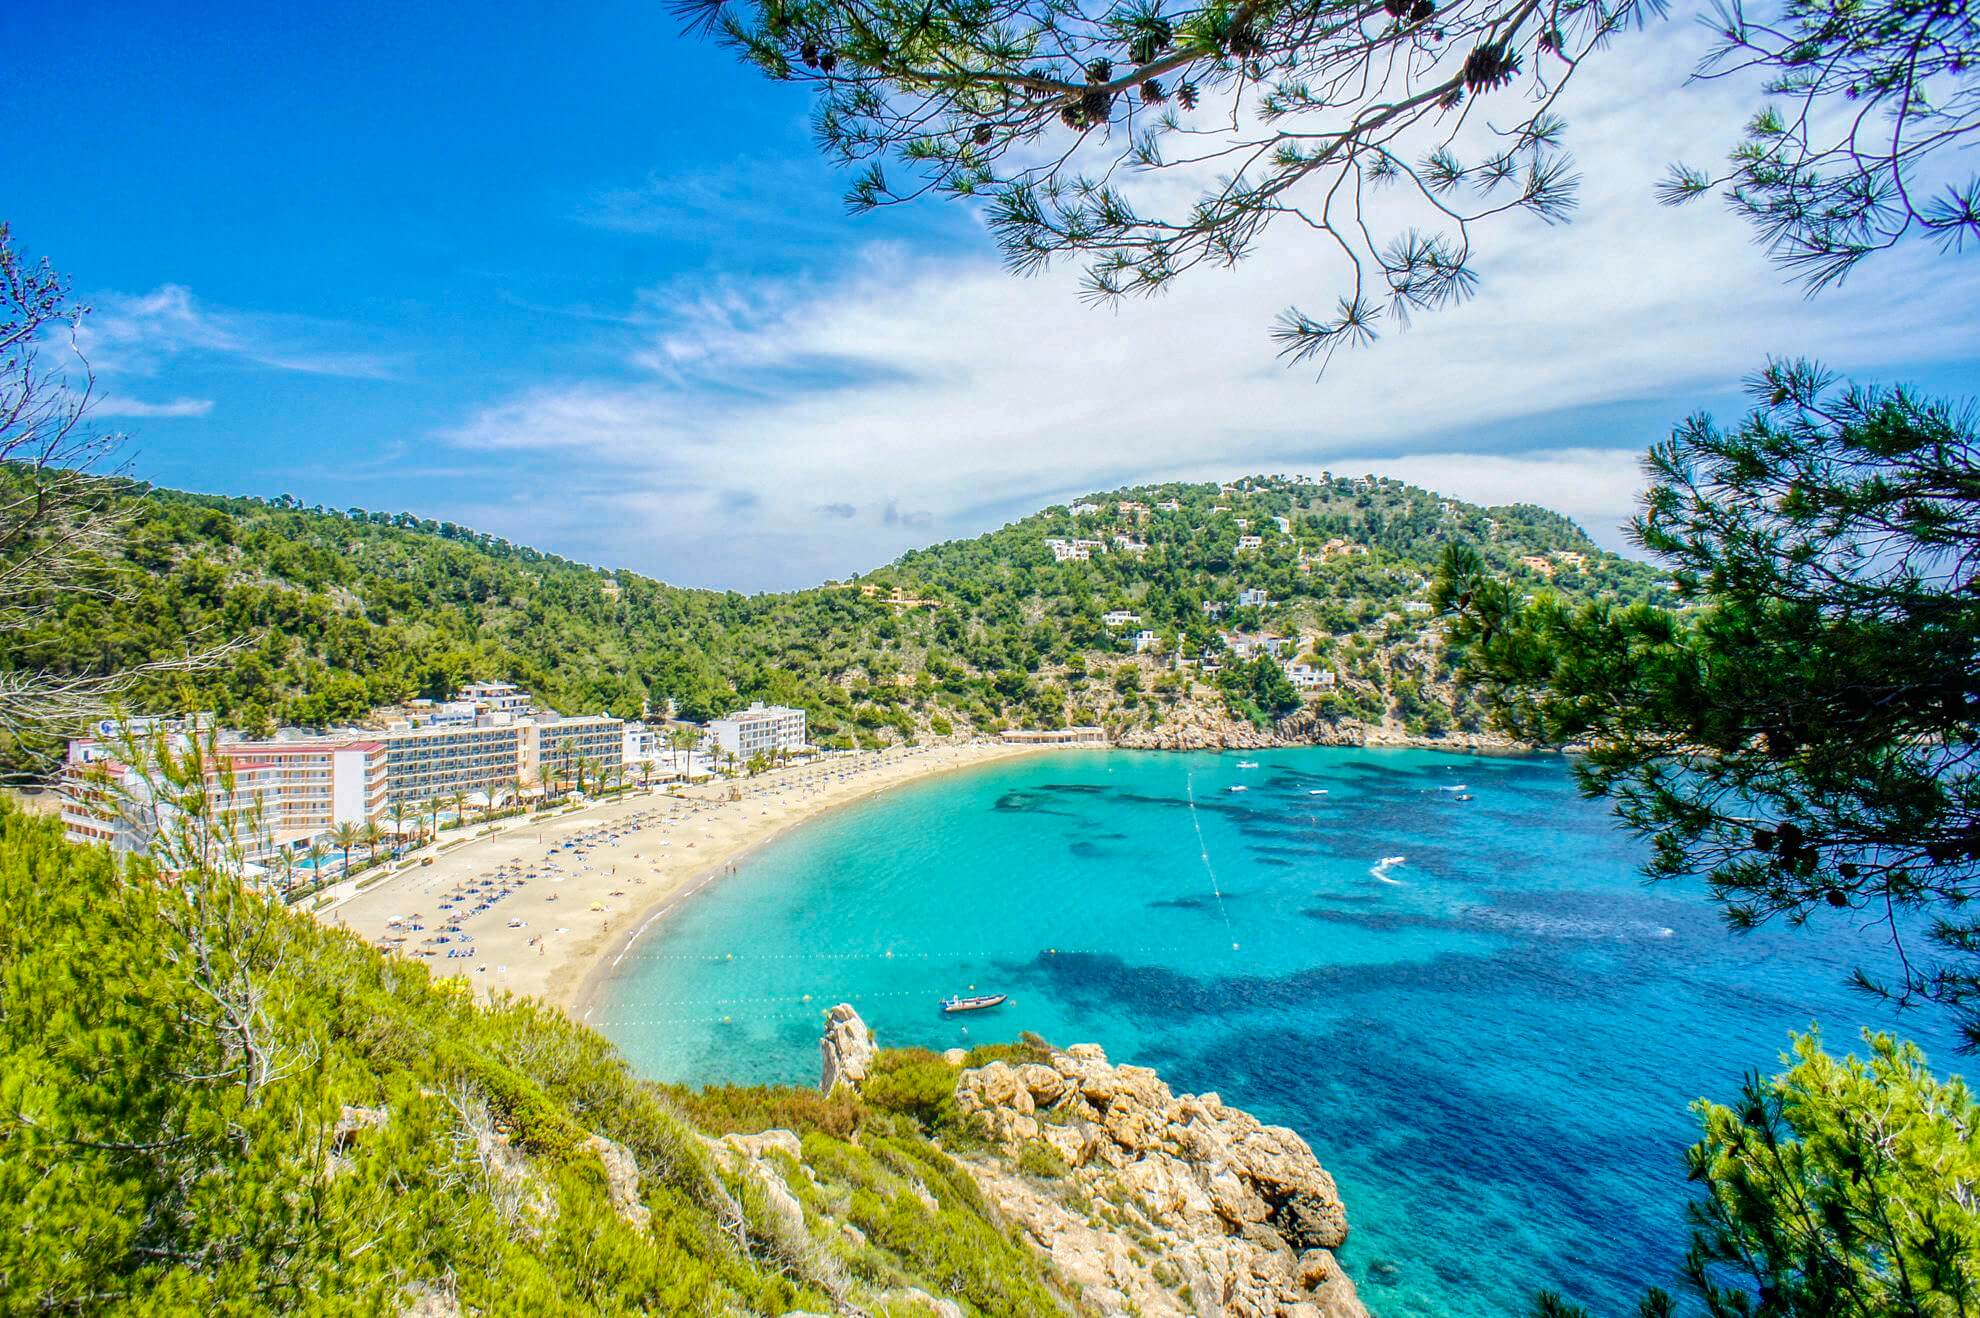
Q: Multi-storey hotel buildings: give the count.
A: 3